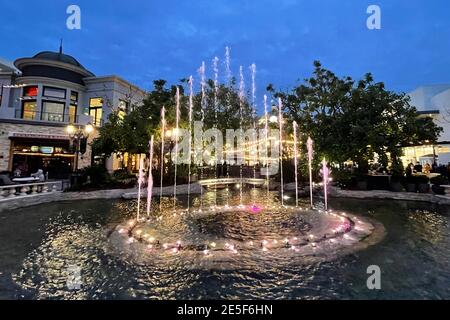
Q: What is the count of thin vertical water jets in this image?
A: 15